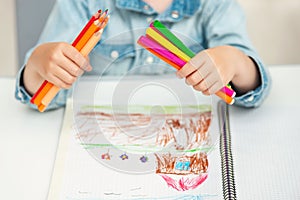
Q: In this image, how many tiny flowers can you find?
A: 3